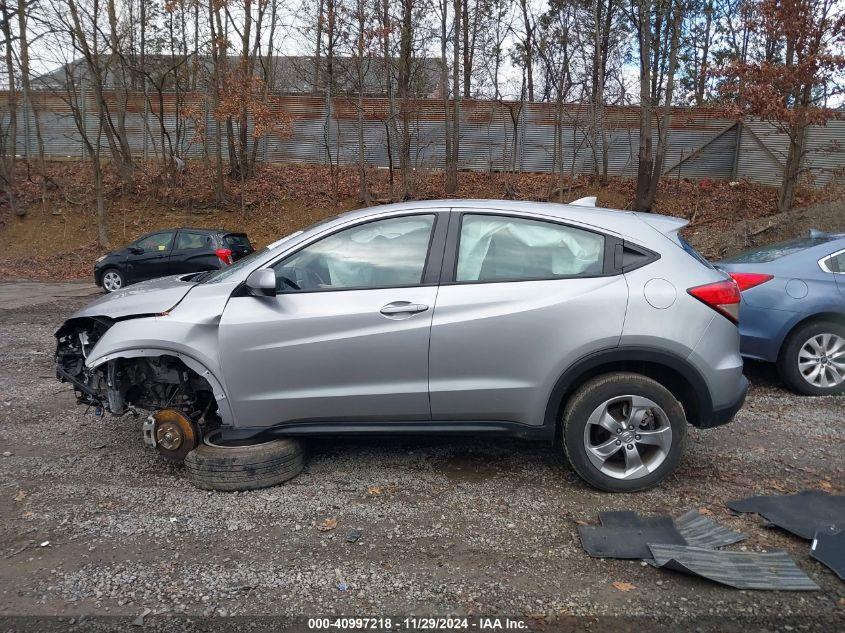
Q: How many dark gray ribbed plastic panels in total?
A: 2